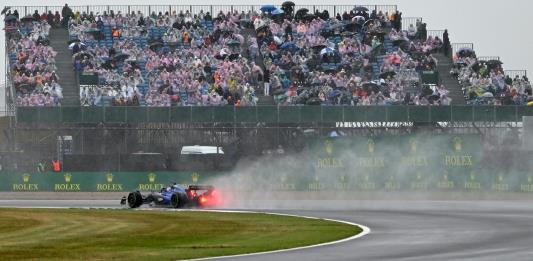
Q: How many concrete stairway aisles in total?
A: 3